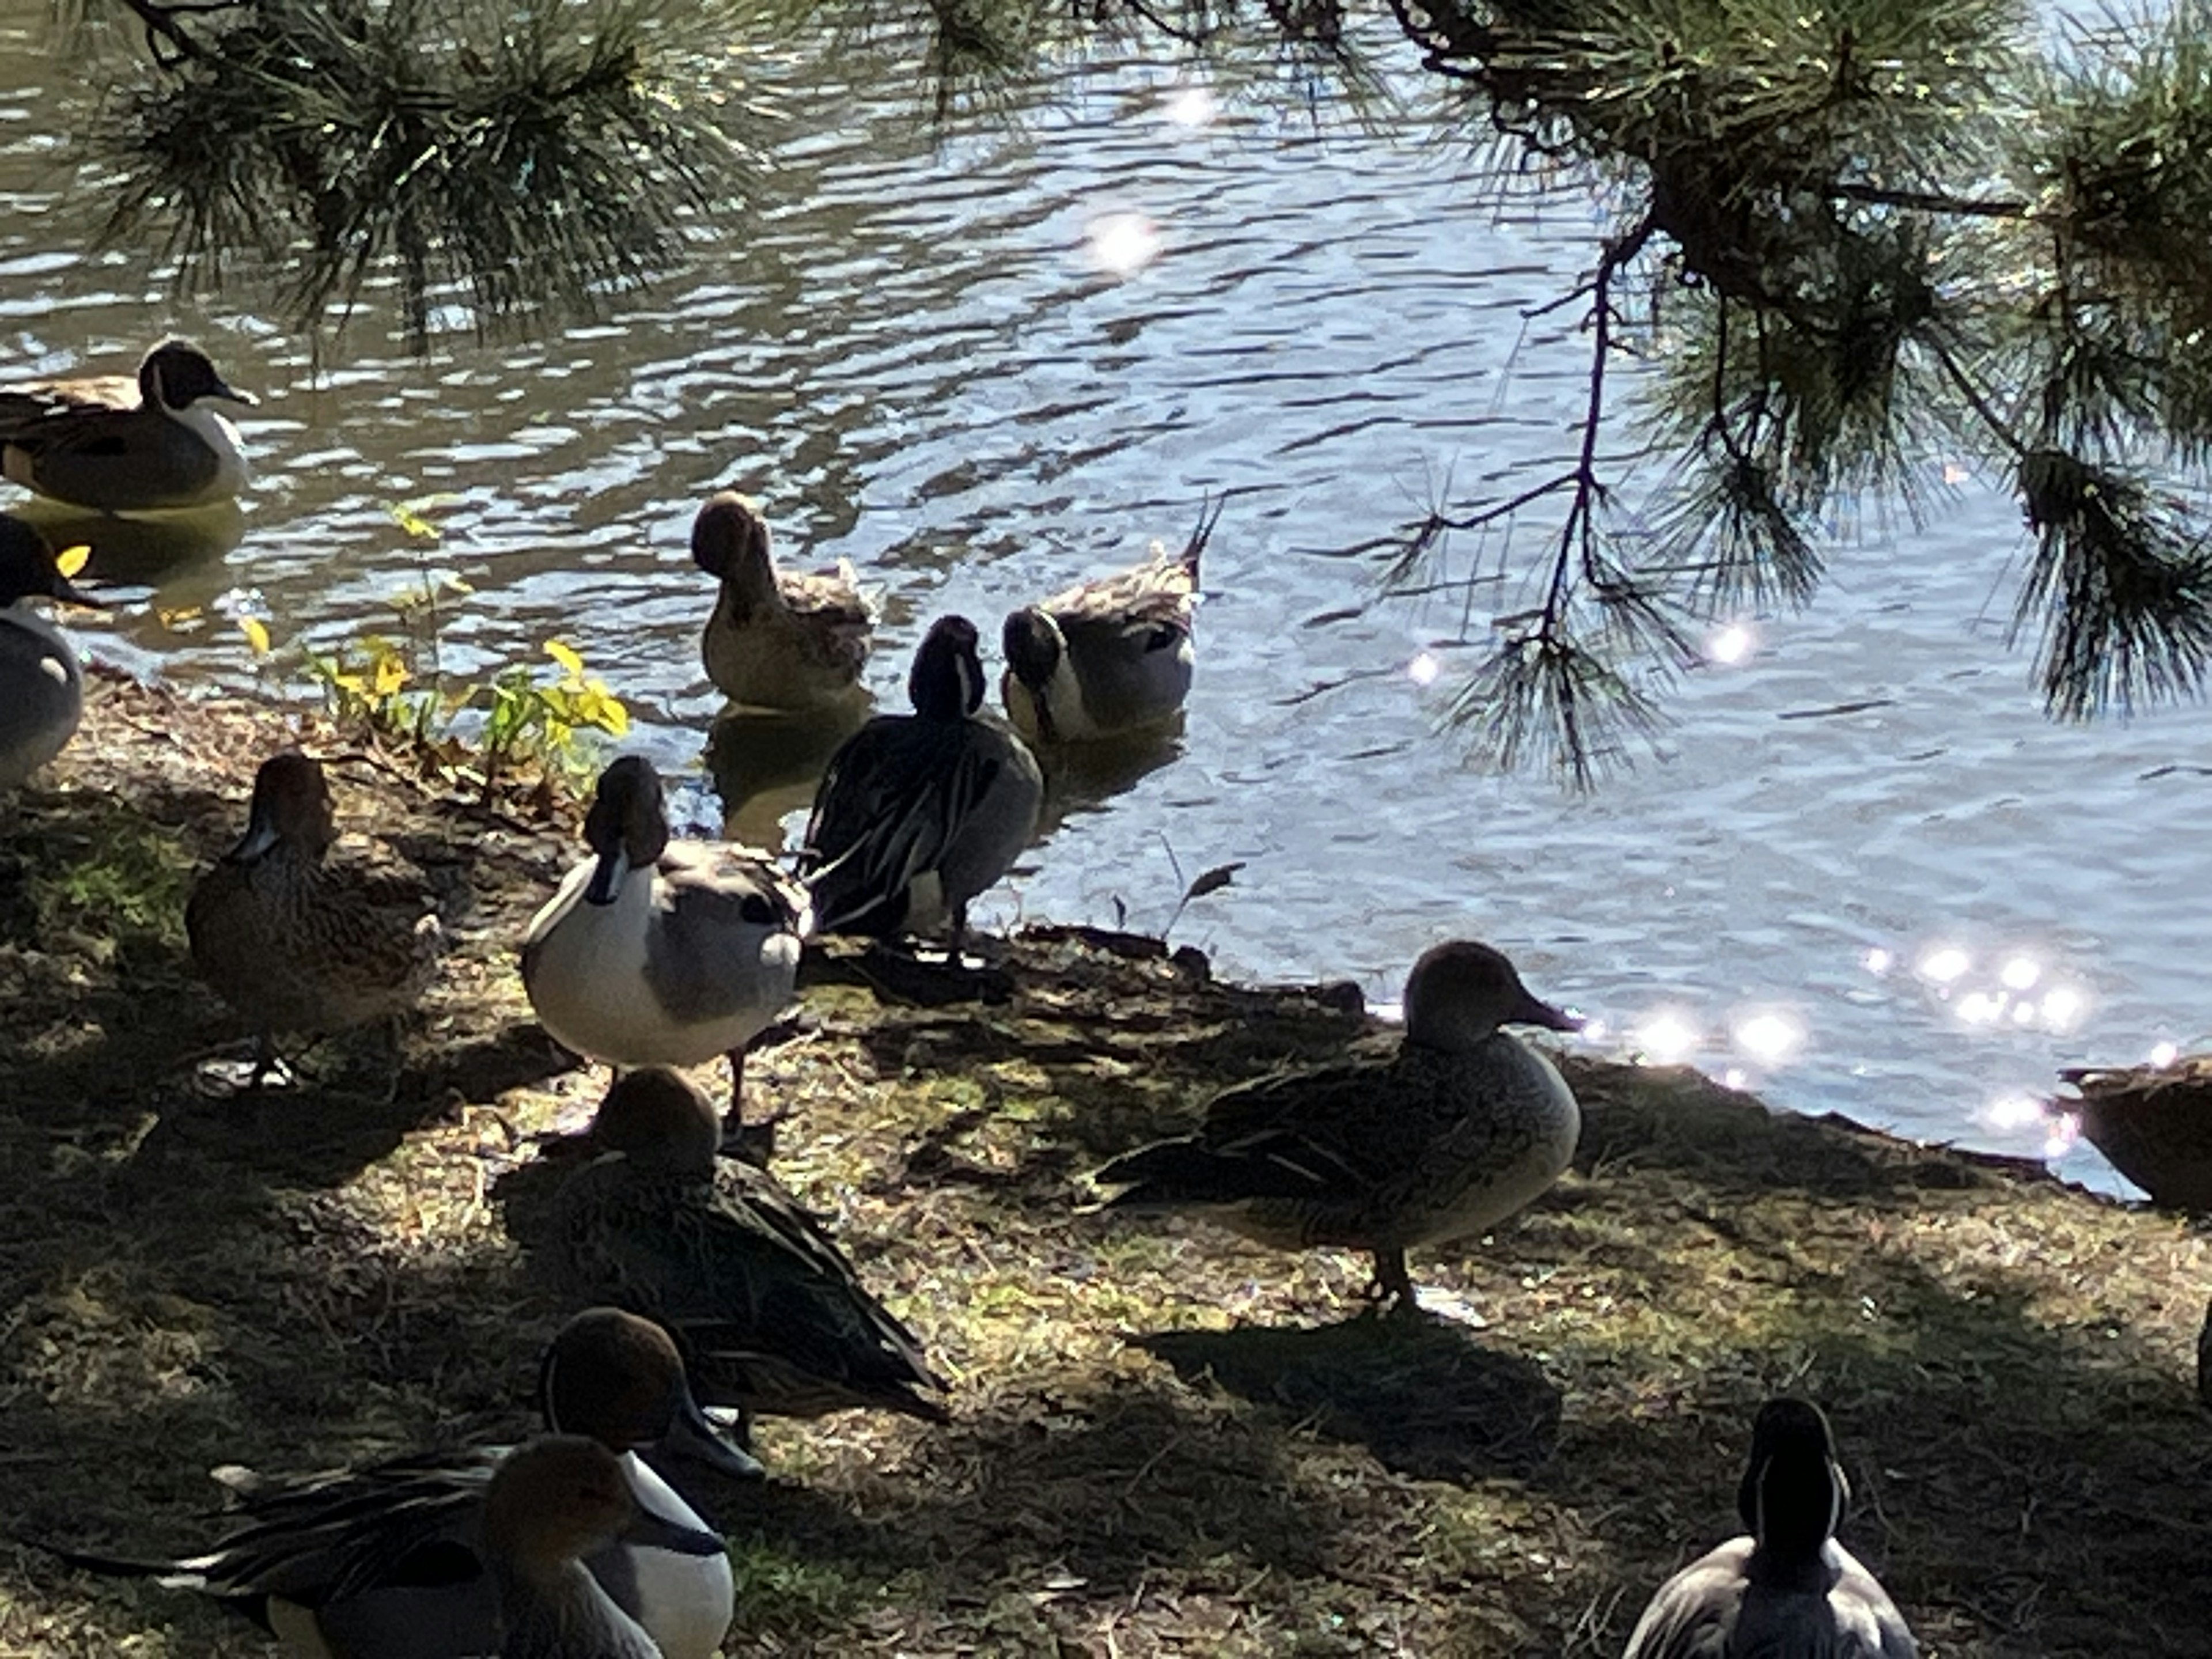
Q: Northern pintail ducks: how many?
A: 13